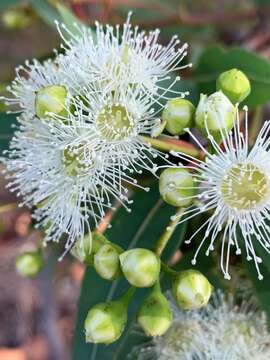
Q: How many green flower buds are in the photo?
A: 12